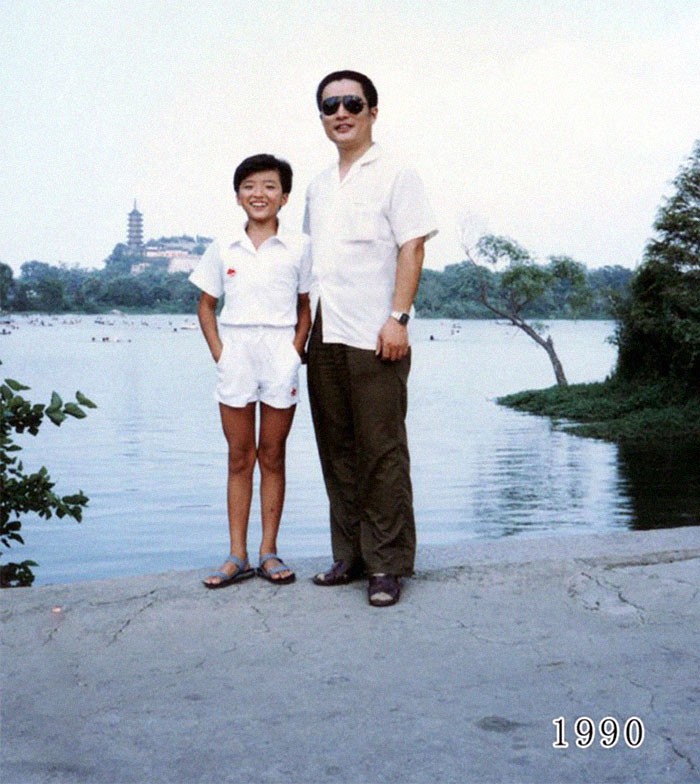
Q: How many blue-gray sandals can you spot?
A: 2